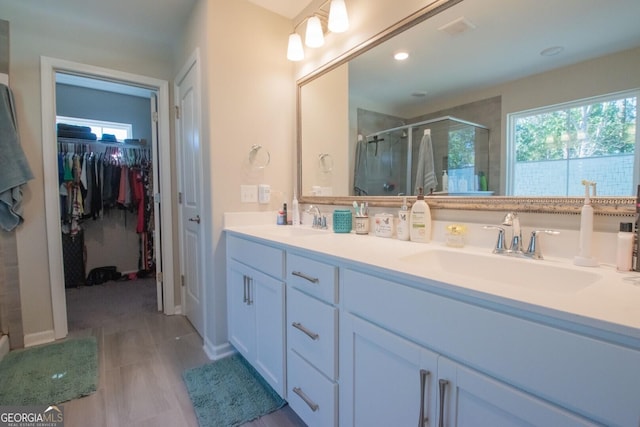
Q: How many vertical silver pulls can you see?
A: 4